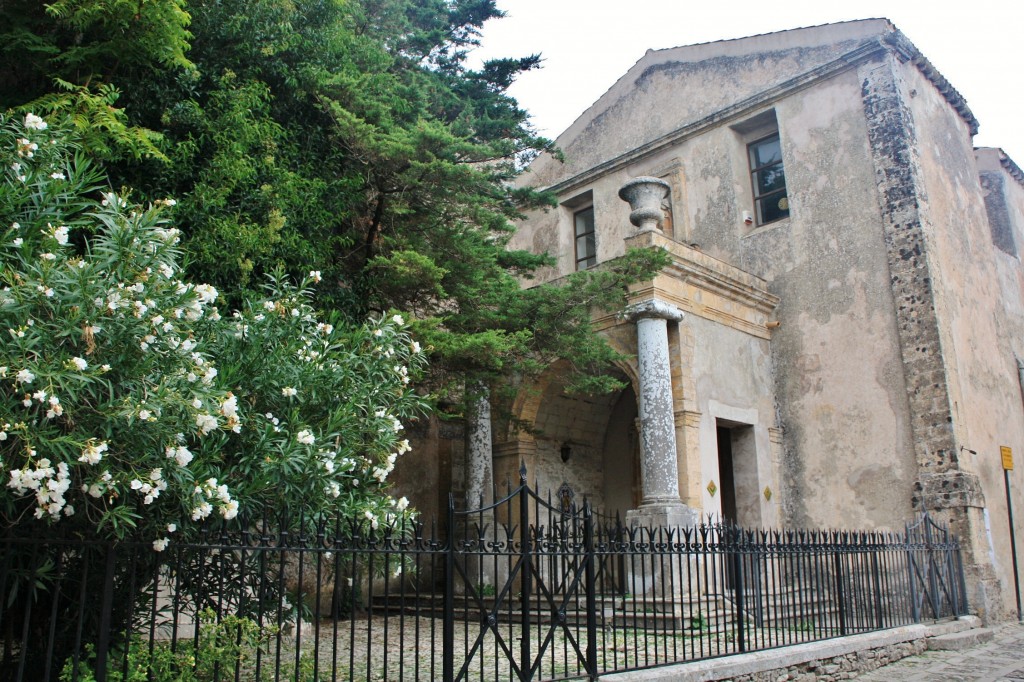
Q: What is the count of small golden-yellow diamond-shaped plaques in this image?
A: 2